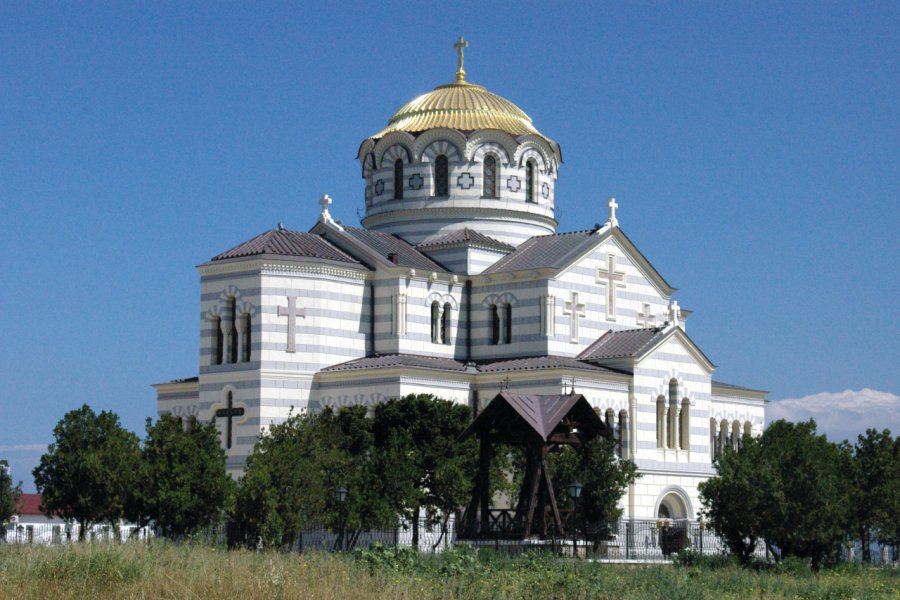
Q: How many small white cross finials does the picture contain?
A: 3